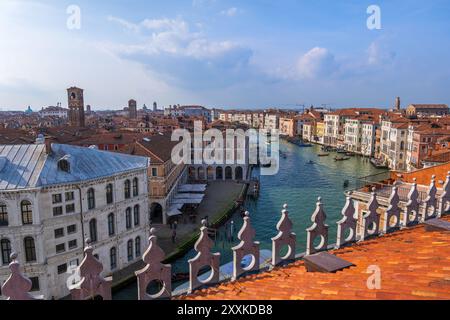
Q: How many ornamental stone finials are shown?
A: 13